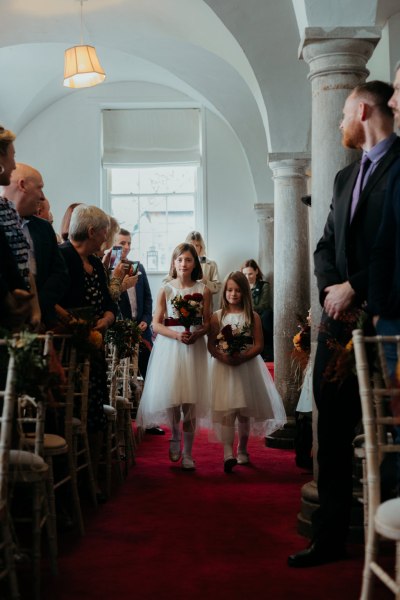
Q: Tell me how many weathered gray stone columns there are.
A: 3